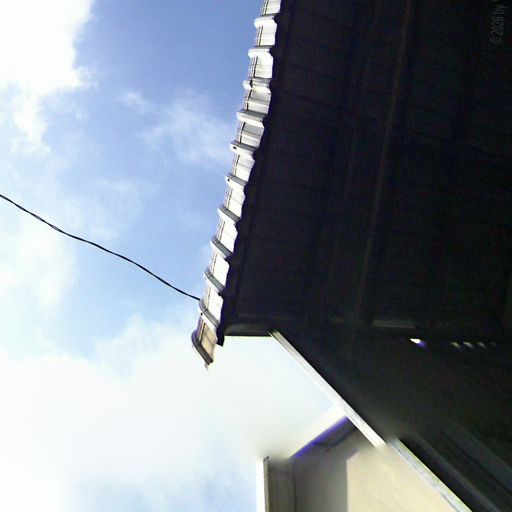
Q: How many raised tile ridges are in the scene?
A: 11